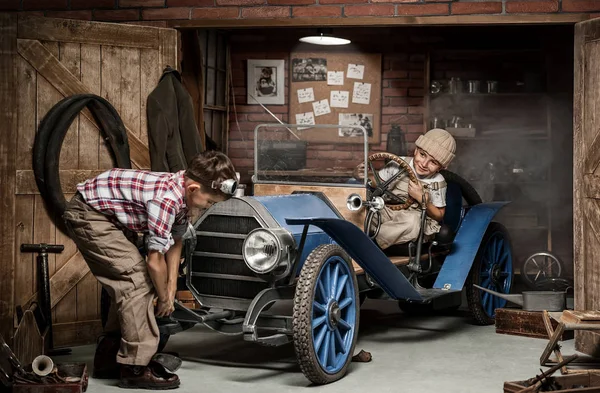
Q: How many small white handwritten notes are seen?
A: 7